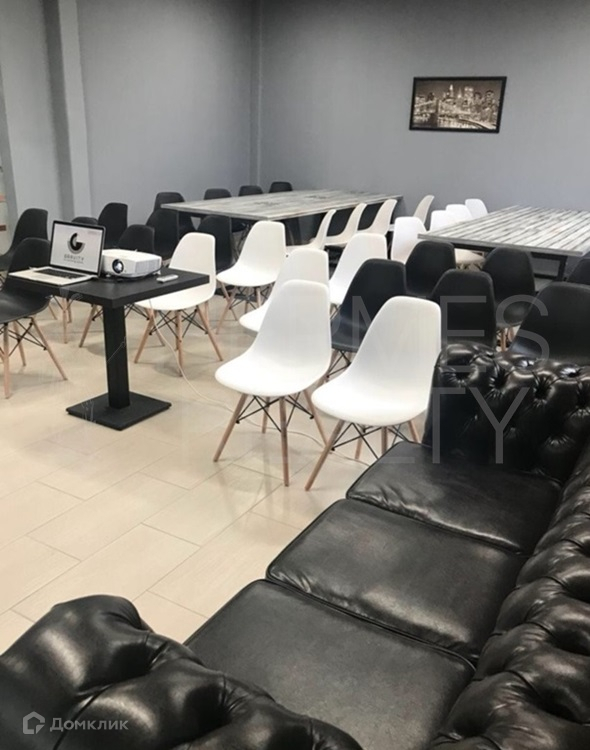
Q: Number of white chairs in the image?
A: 14